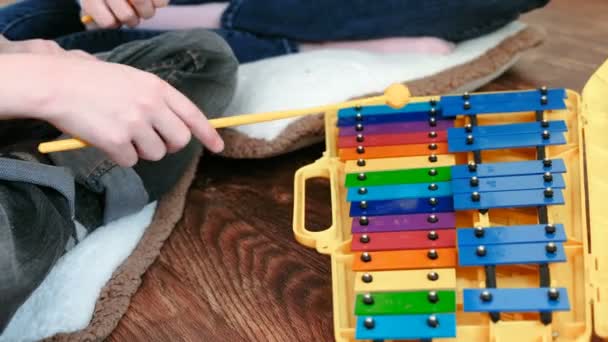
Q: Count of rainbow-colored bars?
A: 15